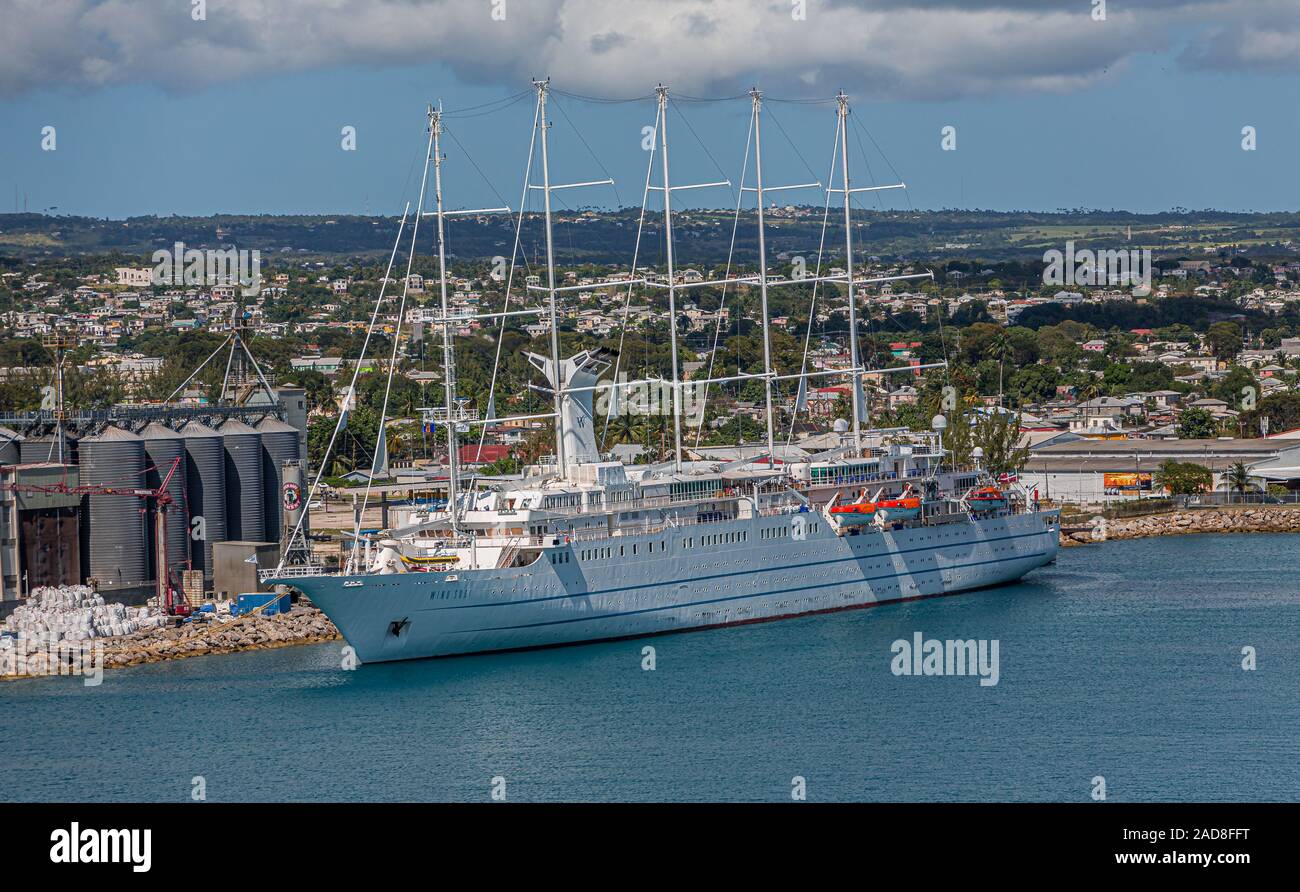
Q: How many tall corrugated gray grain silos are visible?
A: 5